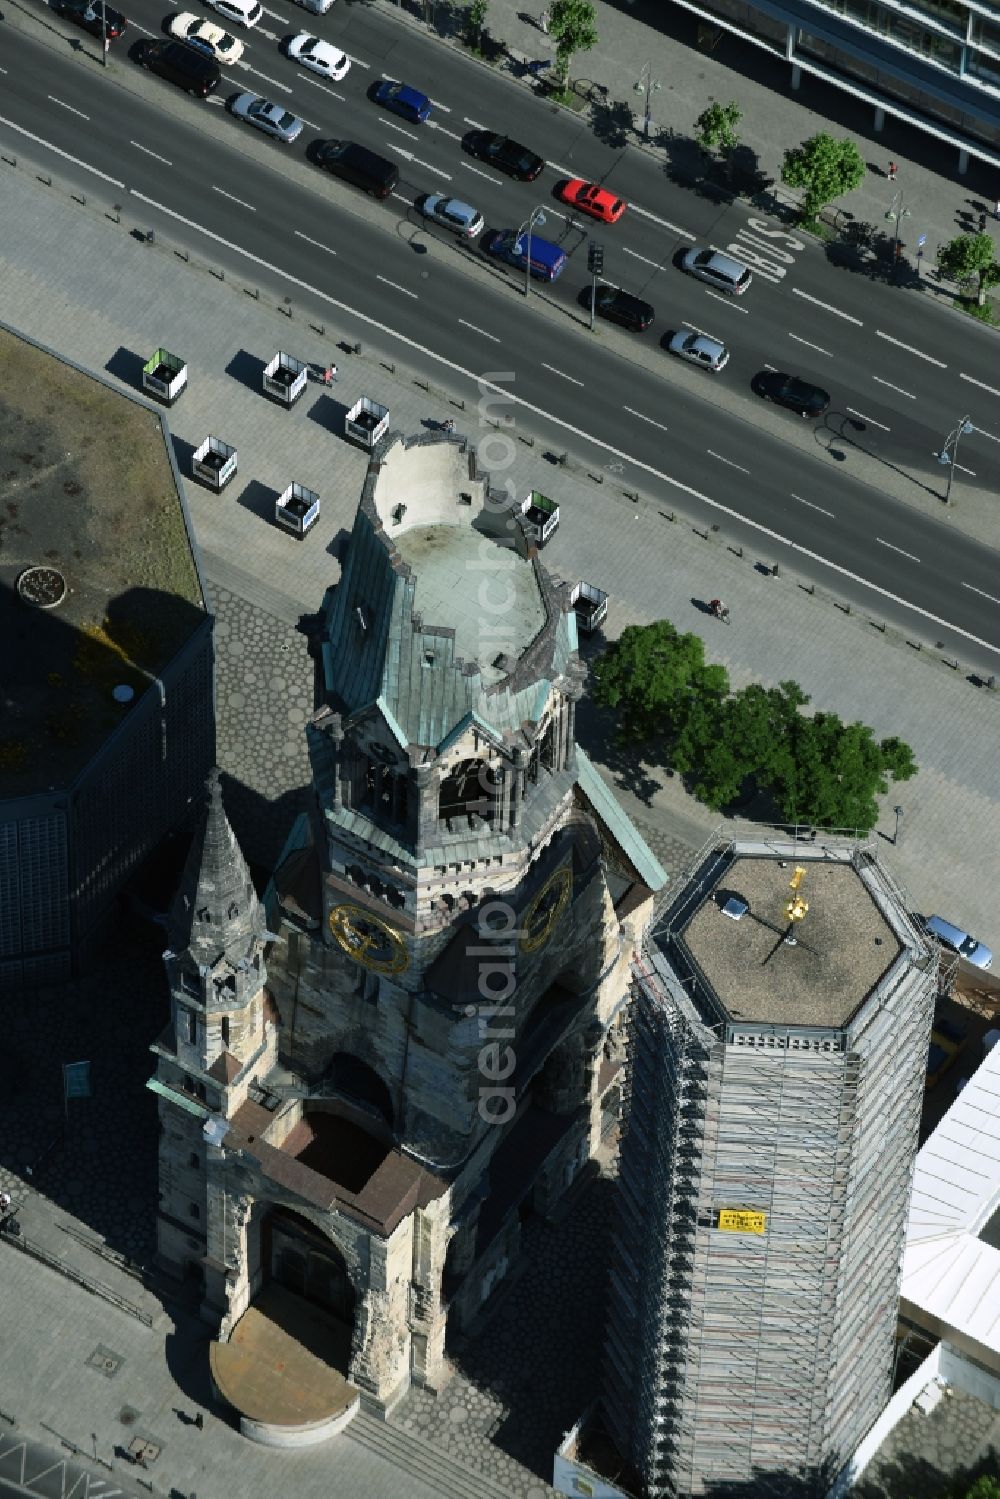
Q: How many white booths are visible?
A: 7